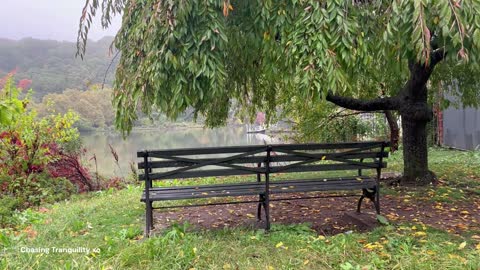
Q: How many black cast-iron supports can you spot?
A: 3